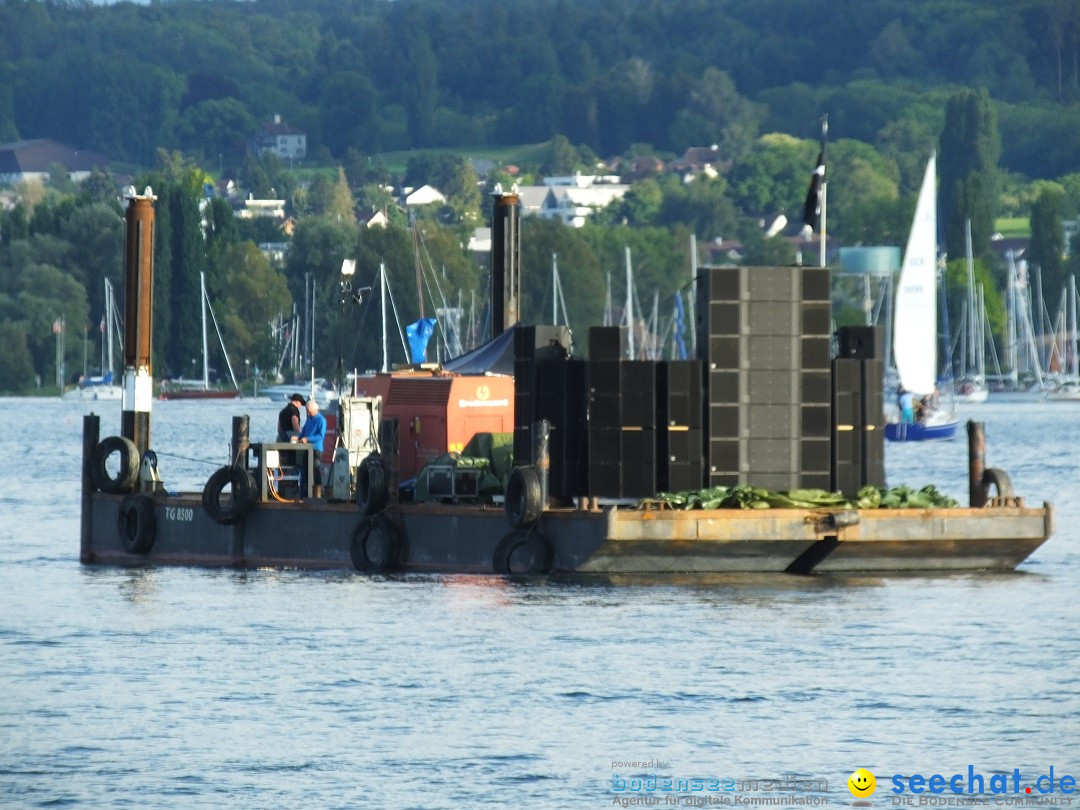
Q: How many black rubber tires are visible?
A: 8